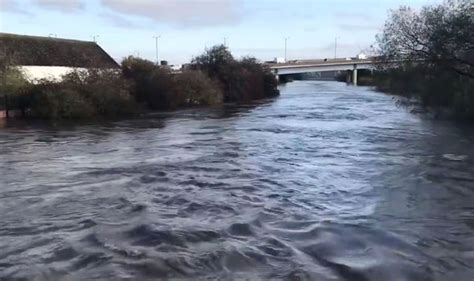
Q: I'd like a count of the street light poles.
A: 5